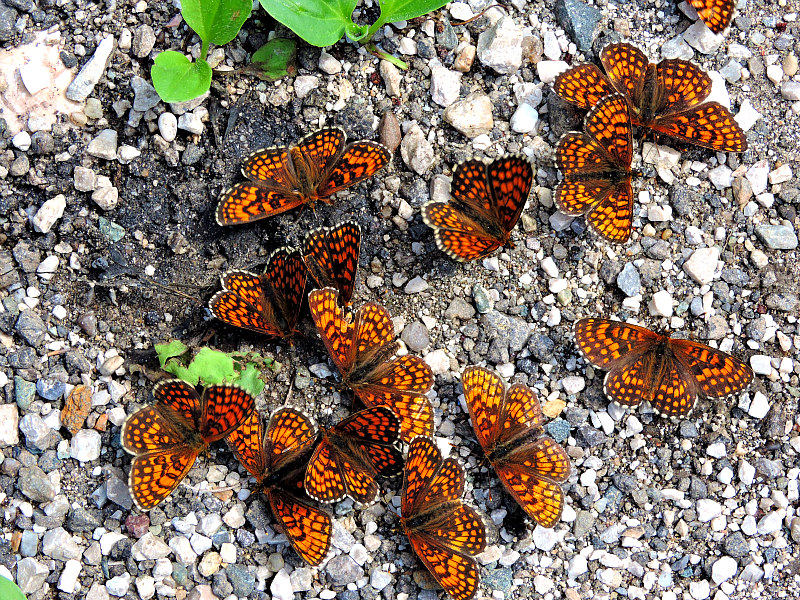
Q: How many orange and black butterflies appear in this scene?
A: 14